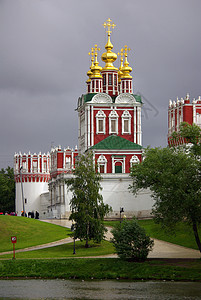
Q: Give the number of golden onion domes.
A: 5